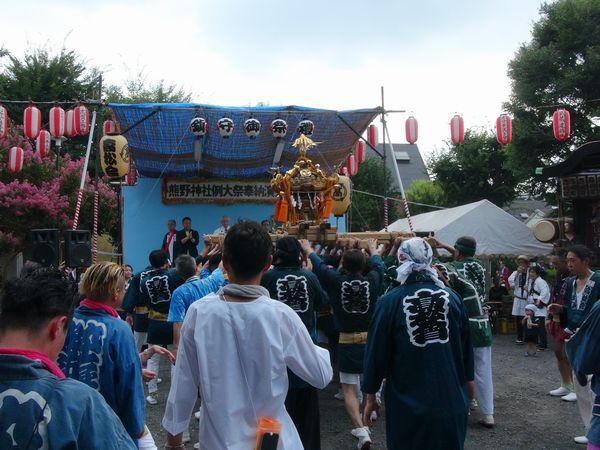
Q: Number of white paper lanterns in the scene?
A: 5